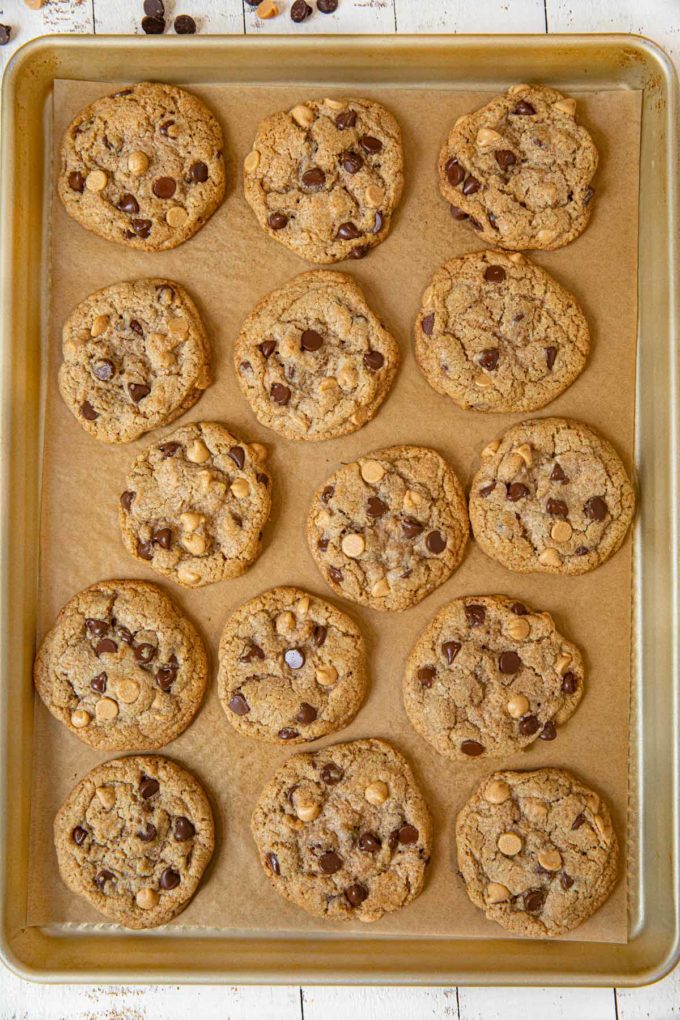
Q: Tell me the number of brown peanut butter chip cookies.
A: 15